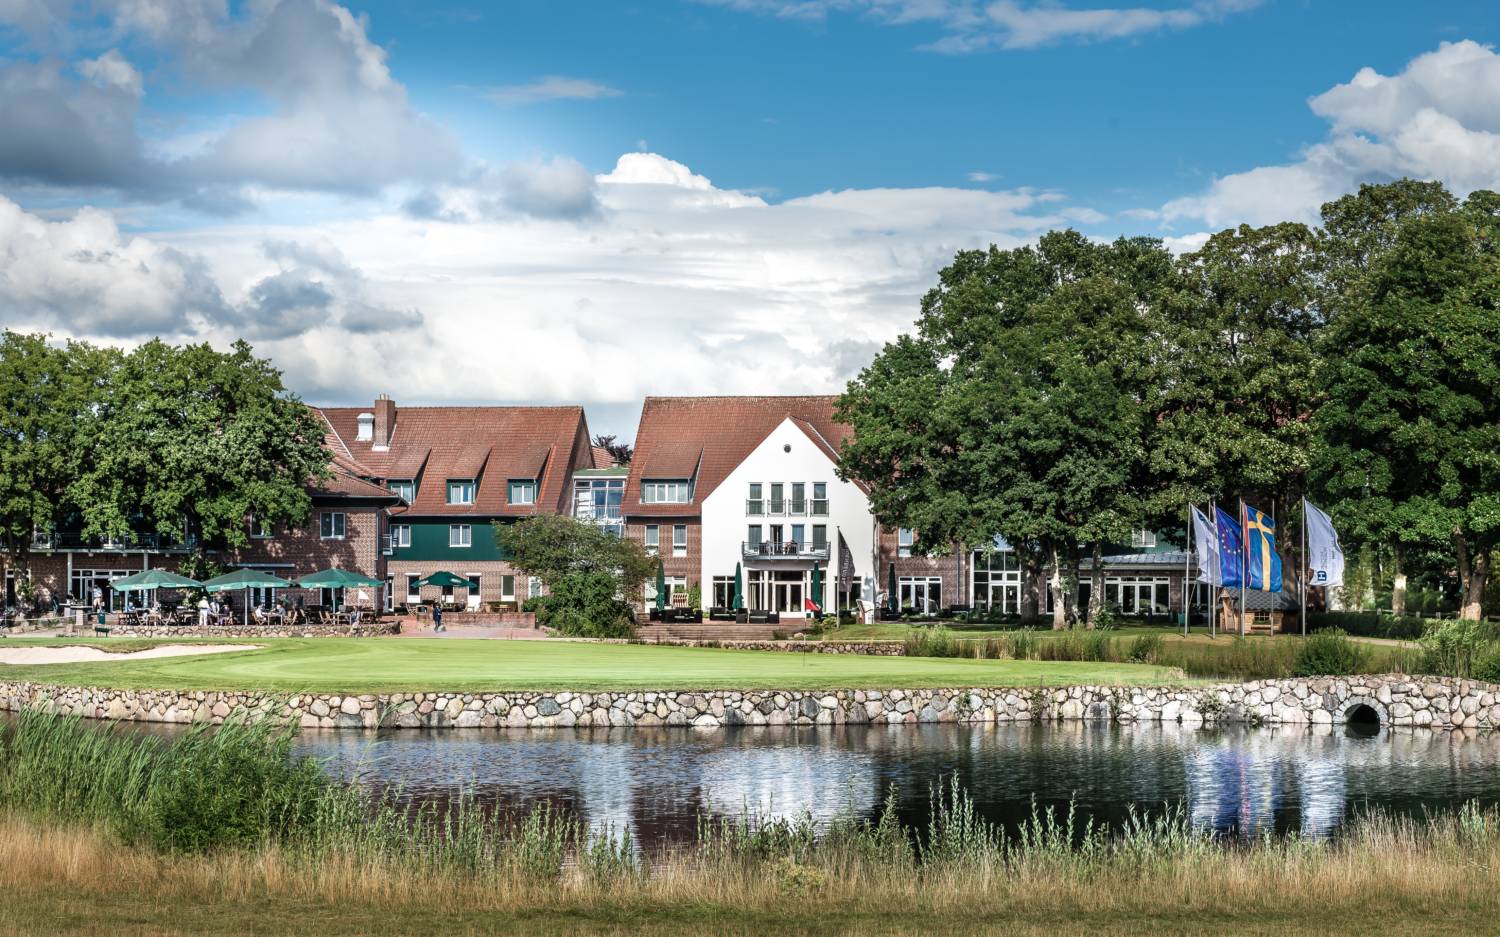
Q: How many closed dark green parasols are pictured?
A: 4